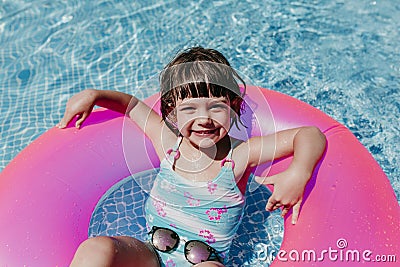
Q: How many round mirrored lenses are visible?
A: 2